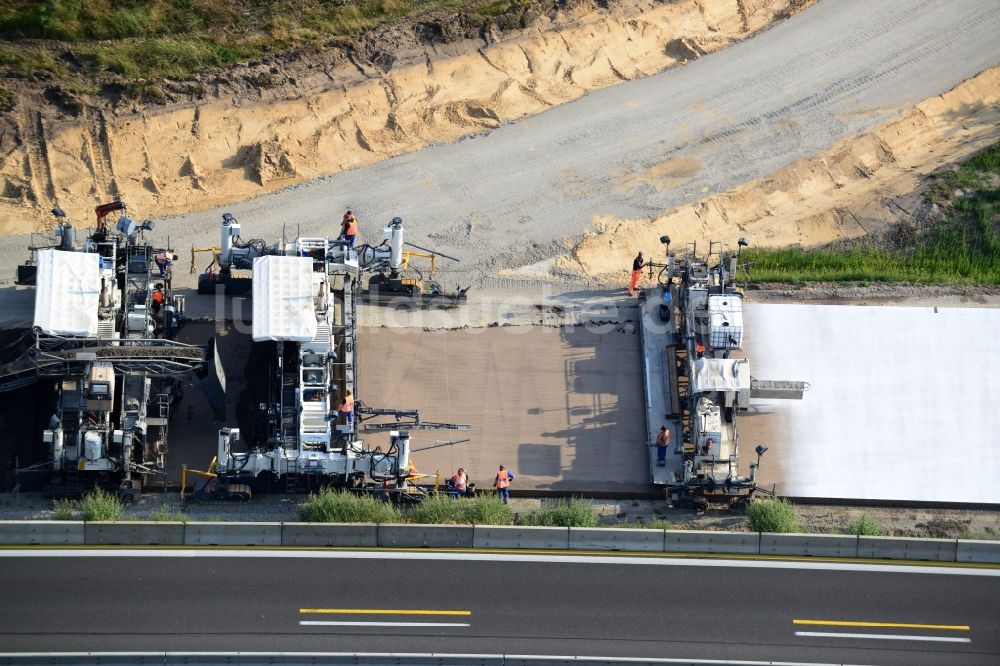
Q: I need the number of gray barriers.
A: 11